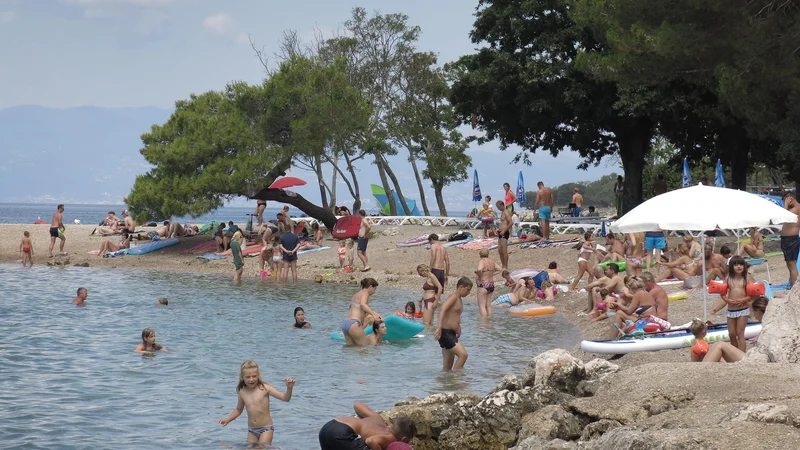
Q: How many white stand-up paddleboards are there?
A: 1